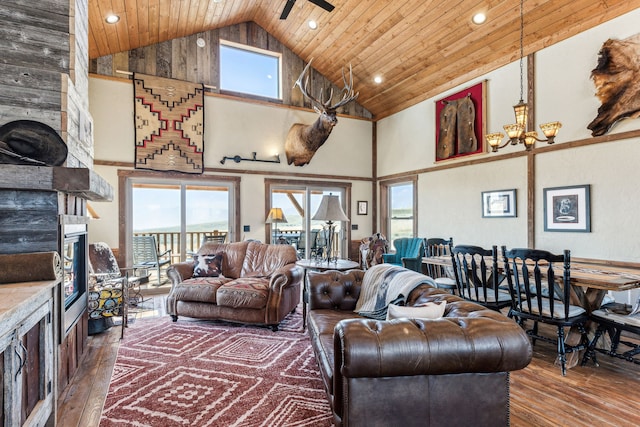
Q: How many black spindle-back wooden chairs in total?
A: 4